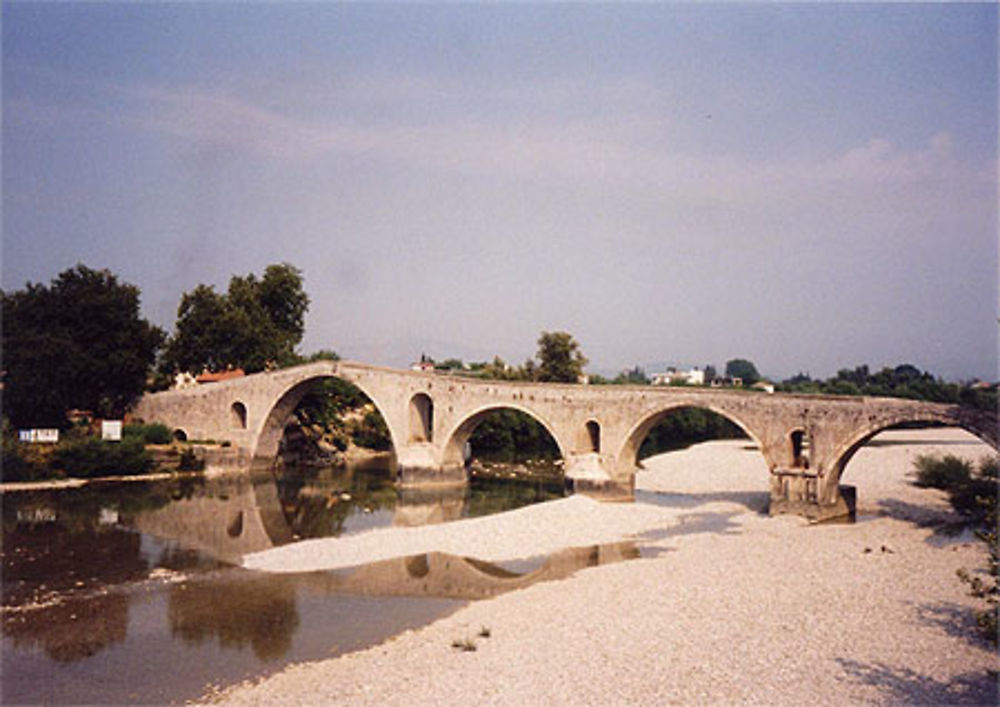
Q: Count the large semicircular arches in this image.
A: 4